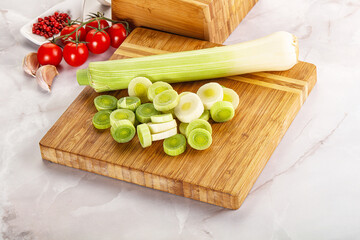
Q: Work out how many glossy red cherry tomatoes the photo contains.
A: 6